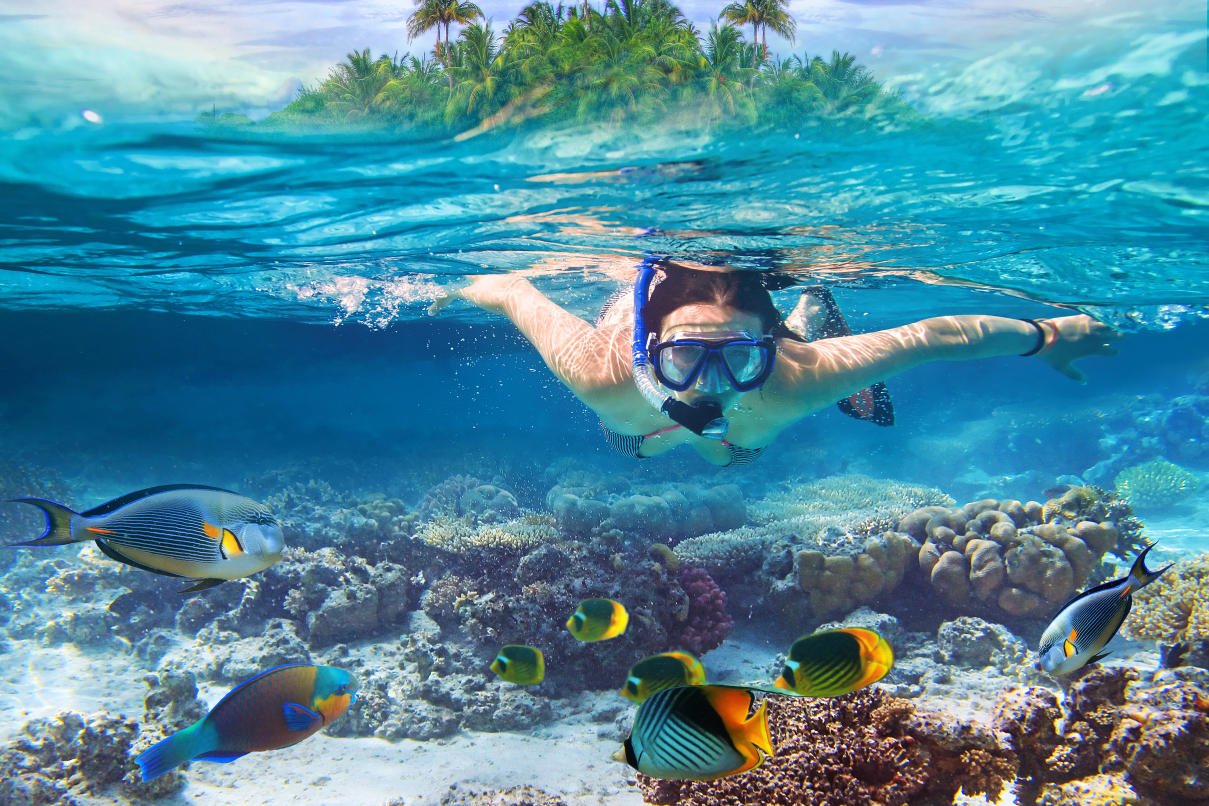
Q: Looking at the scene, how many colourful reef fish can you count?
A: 8